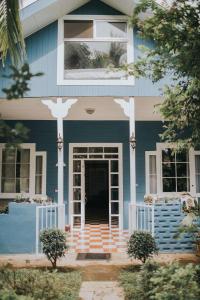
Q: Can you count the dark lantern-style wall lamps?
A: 2